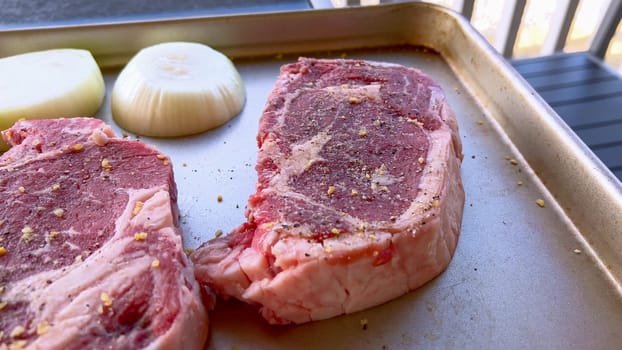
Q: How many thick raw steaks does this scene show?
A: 2